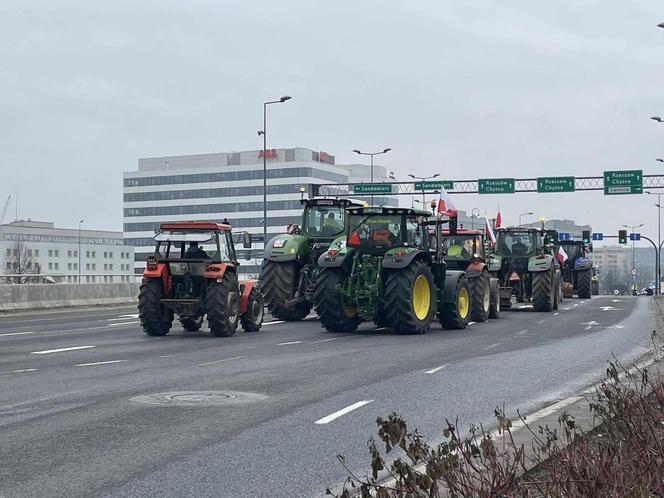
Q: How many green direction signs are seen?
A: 5